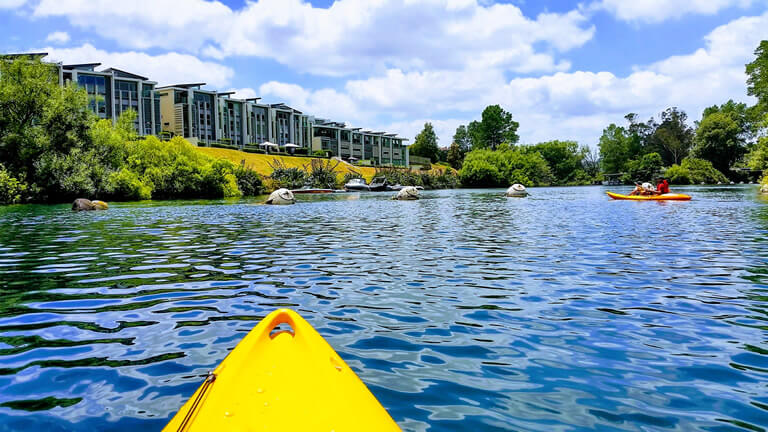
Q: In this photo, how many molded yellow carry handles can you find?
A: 1